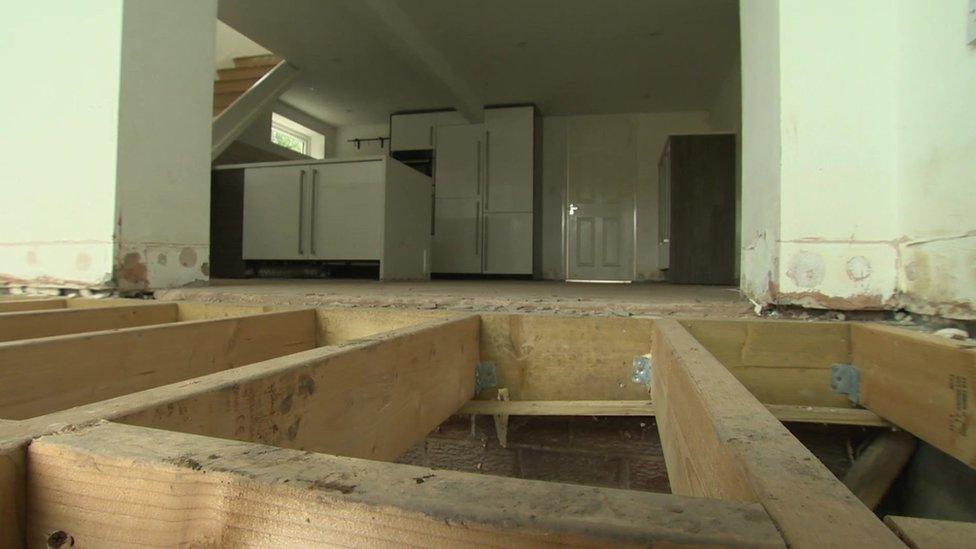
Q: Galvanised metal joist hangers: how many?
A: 3